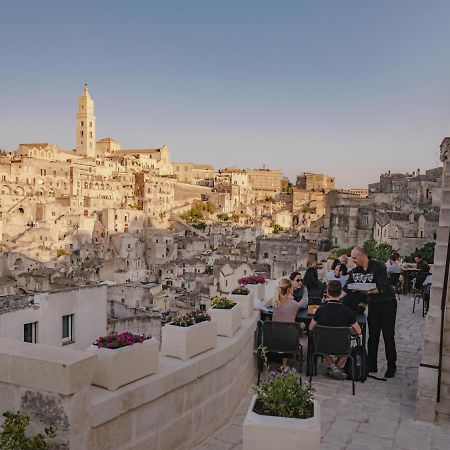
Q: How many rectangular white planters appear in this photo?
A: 6